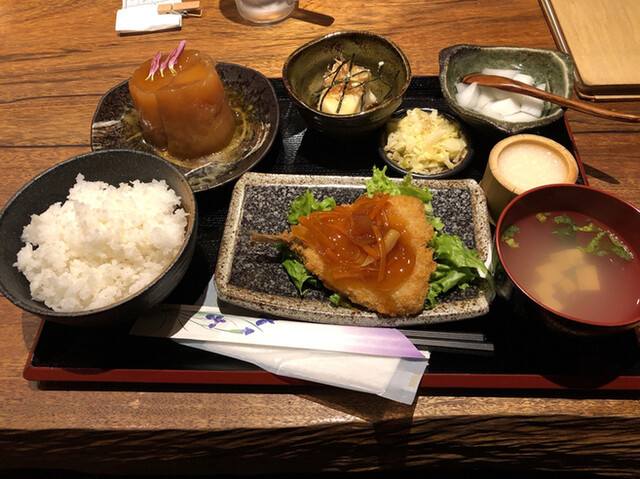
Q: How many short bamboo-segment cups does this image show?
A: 1